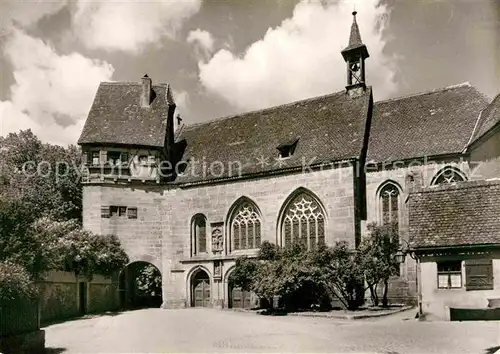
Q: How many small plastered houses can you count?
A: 1